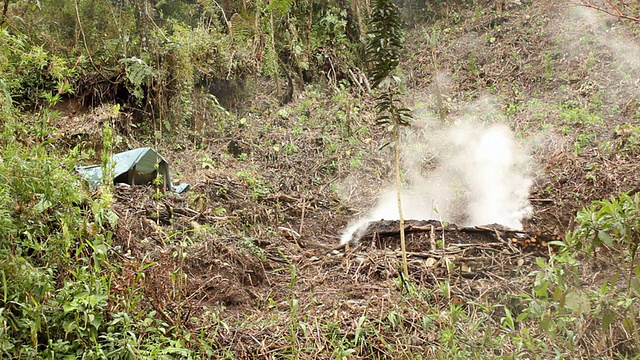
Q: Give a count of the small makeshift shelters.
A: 1